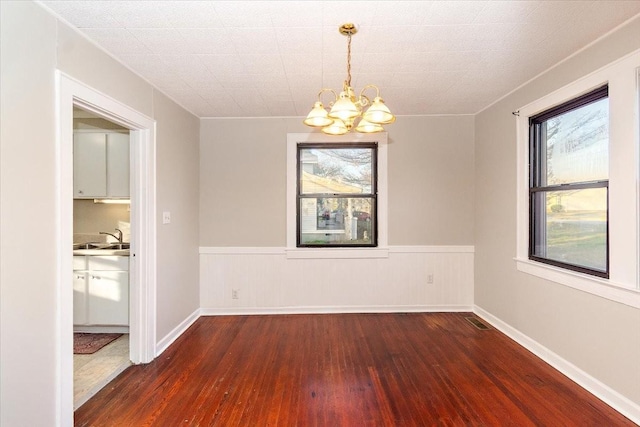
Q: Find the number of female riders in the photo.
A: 0